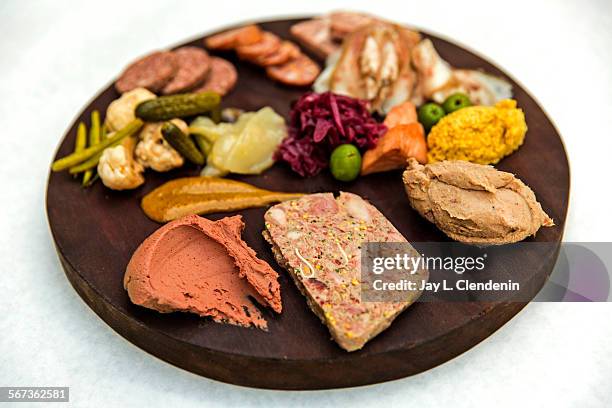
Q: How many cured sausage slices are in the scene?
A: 7